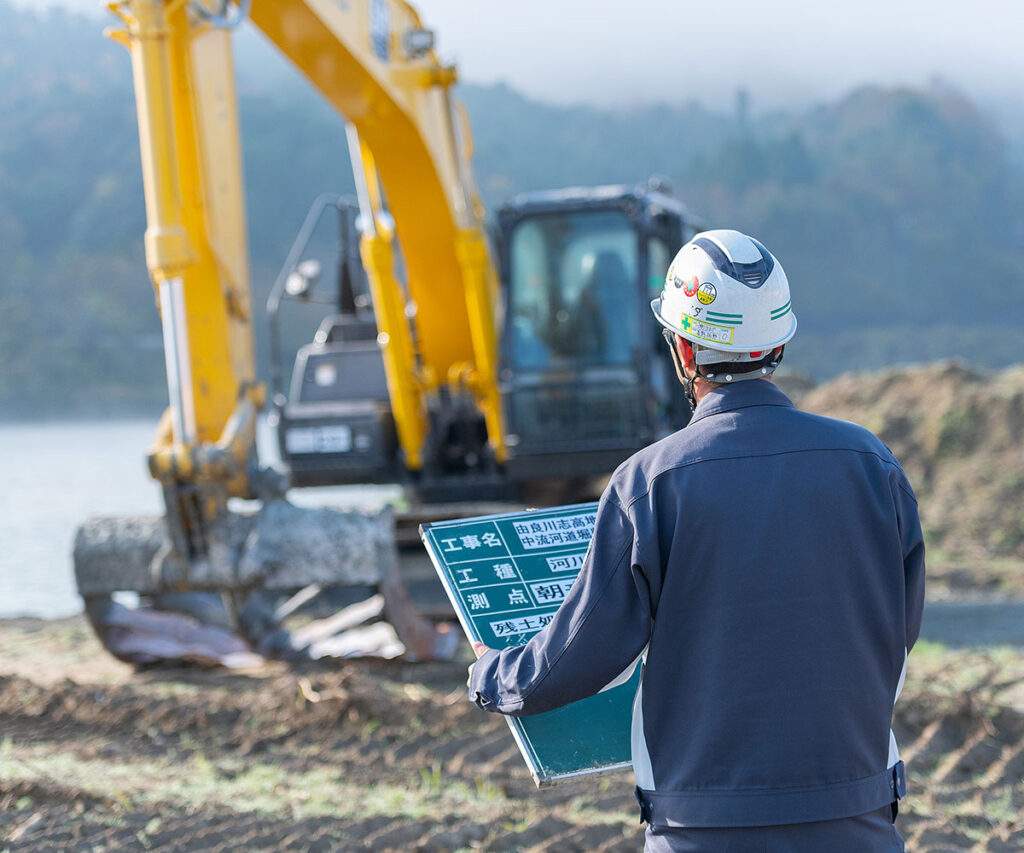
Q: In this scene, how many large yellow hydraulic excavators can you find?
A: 1